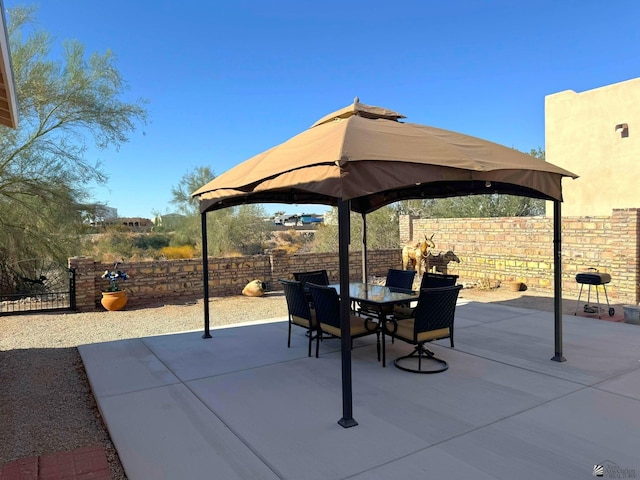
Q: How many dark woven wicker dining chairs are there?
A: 6